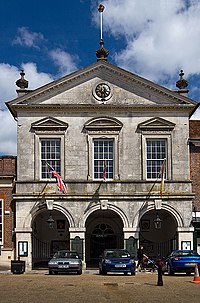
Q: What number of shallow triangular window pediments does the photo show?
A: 2